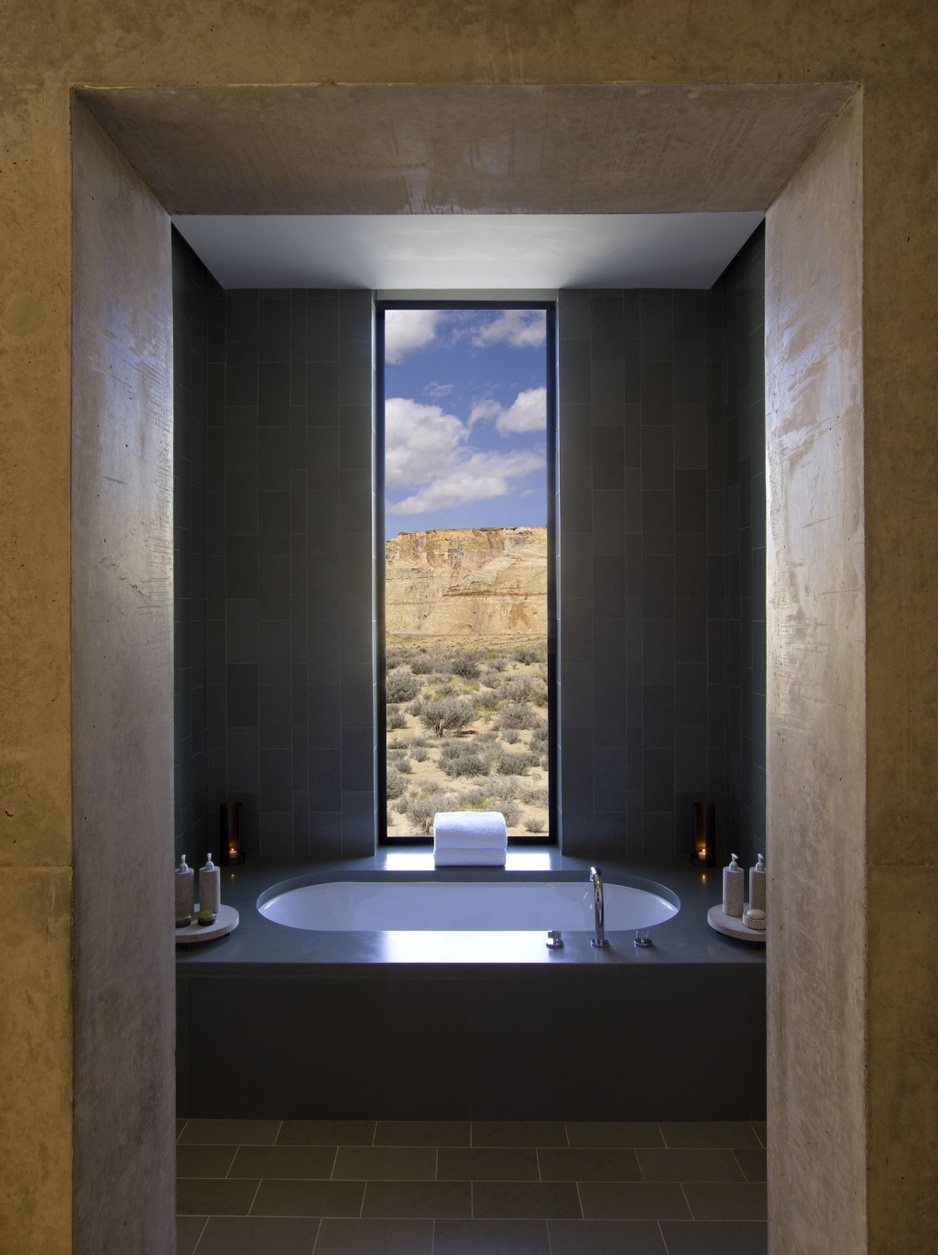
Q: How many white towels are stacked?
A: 2